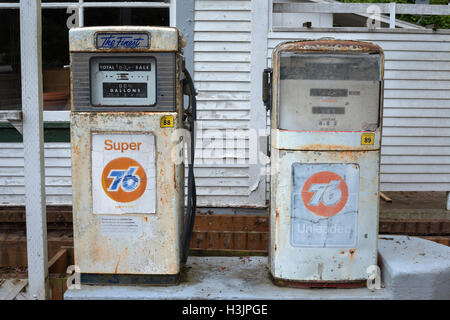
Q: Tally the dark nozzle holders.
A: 2